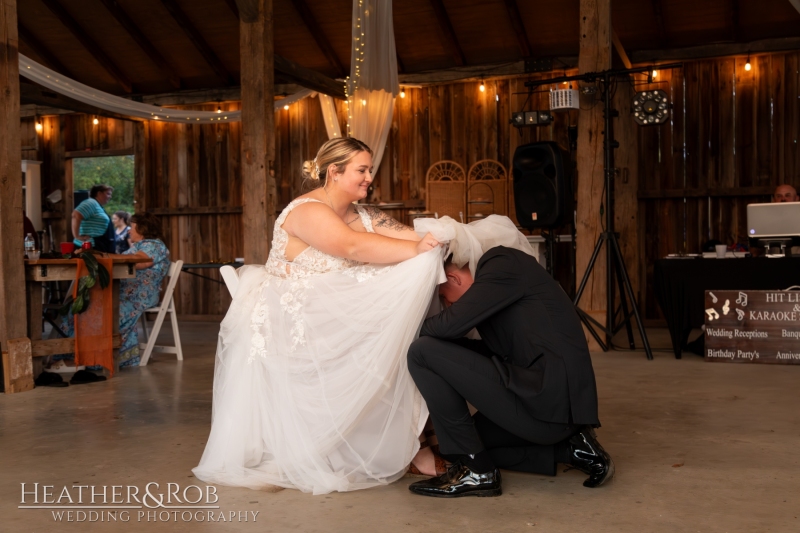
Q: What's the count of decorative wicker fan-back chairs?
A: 2